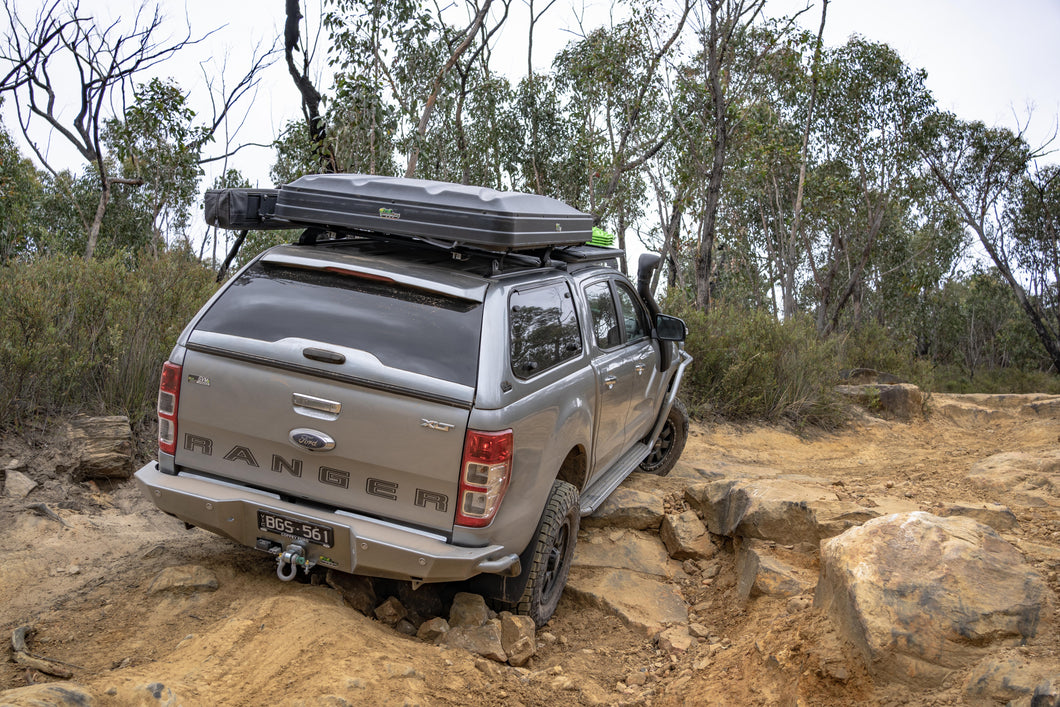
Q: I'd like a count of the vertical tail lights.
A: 2